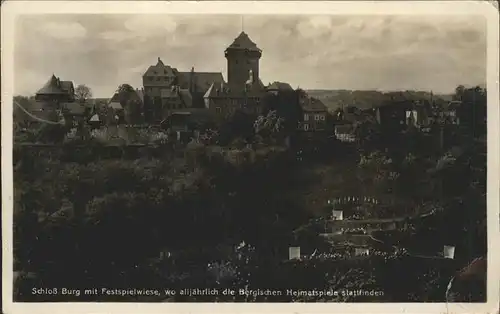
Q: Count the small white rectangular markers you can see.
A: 3